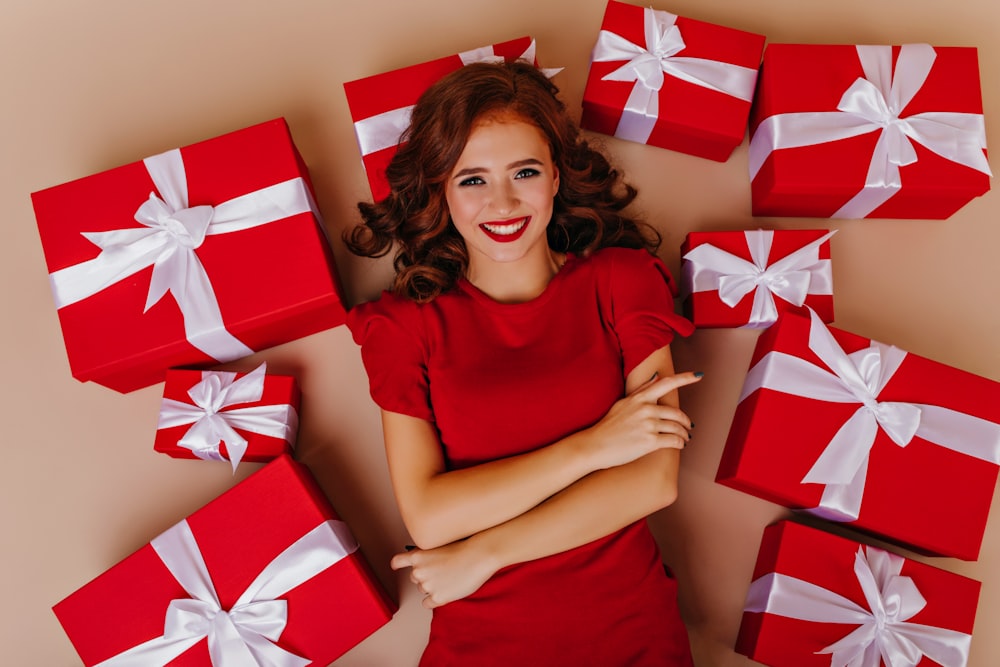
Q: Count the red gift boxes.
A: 9